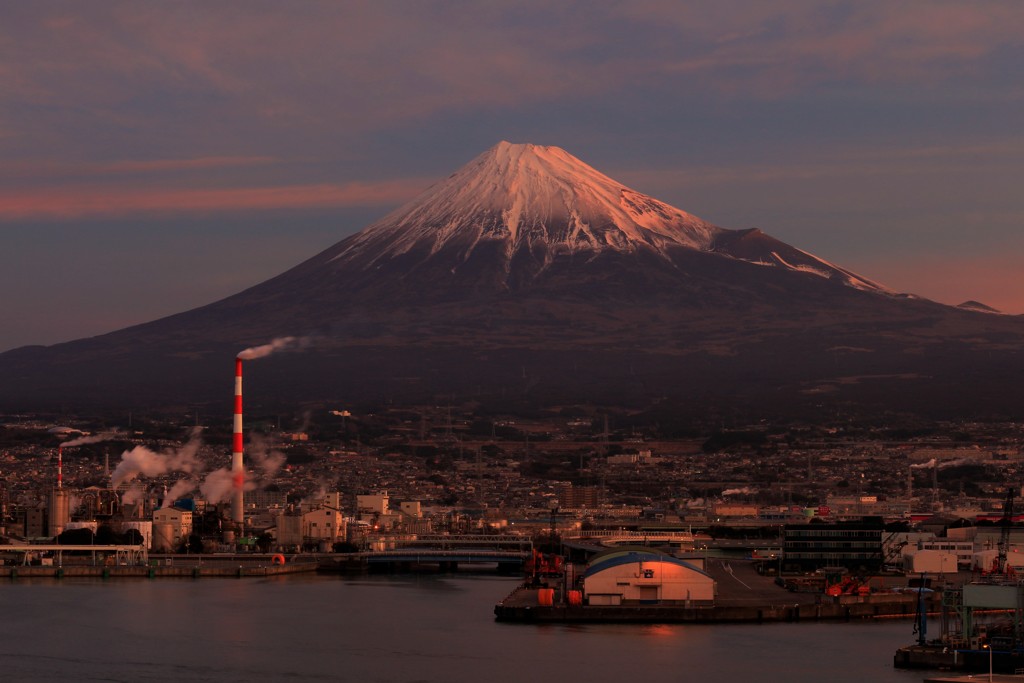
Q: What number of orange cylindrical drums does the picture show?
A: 2